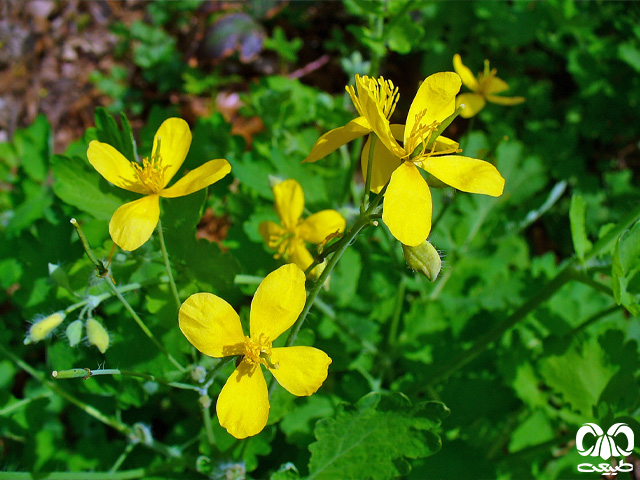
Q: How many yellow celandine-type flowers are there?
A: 6